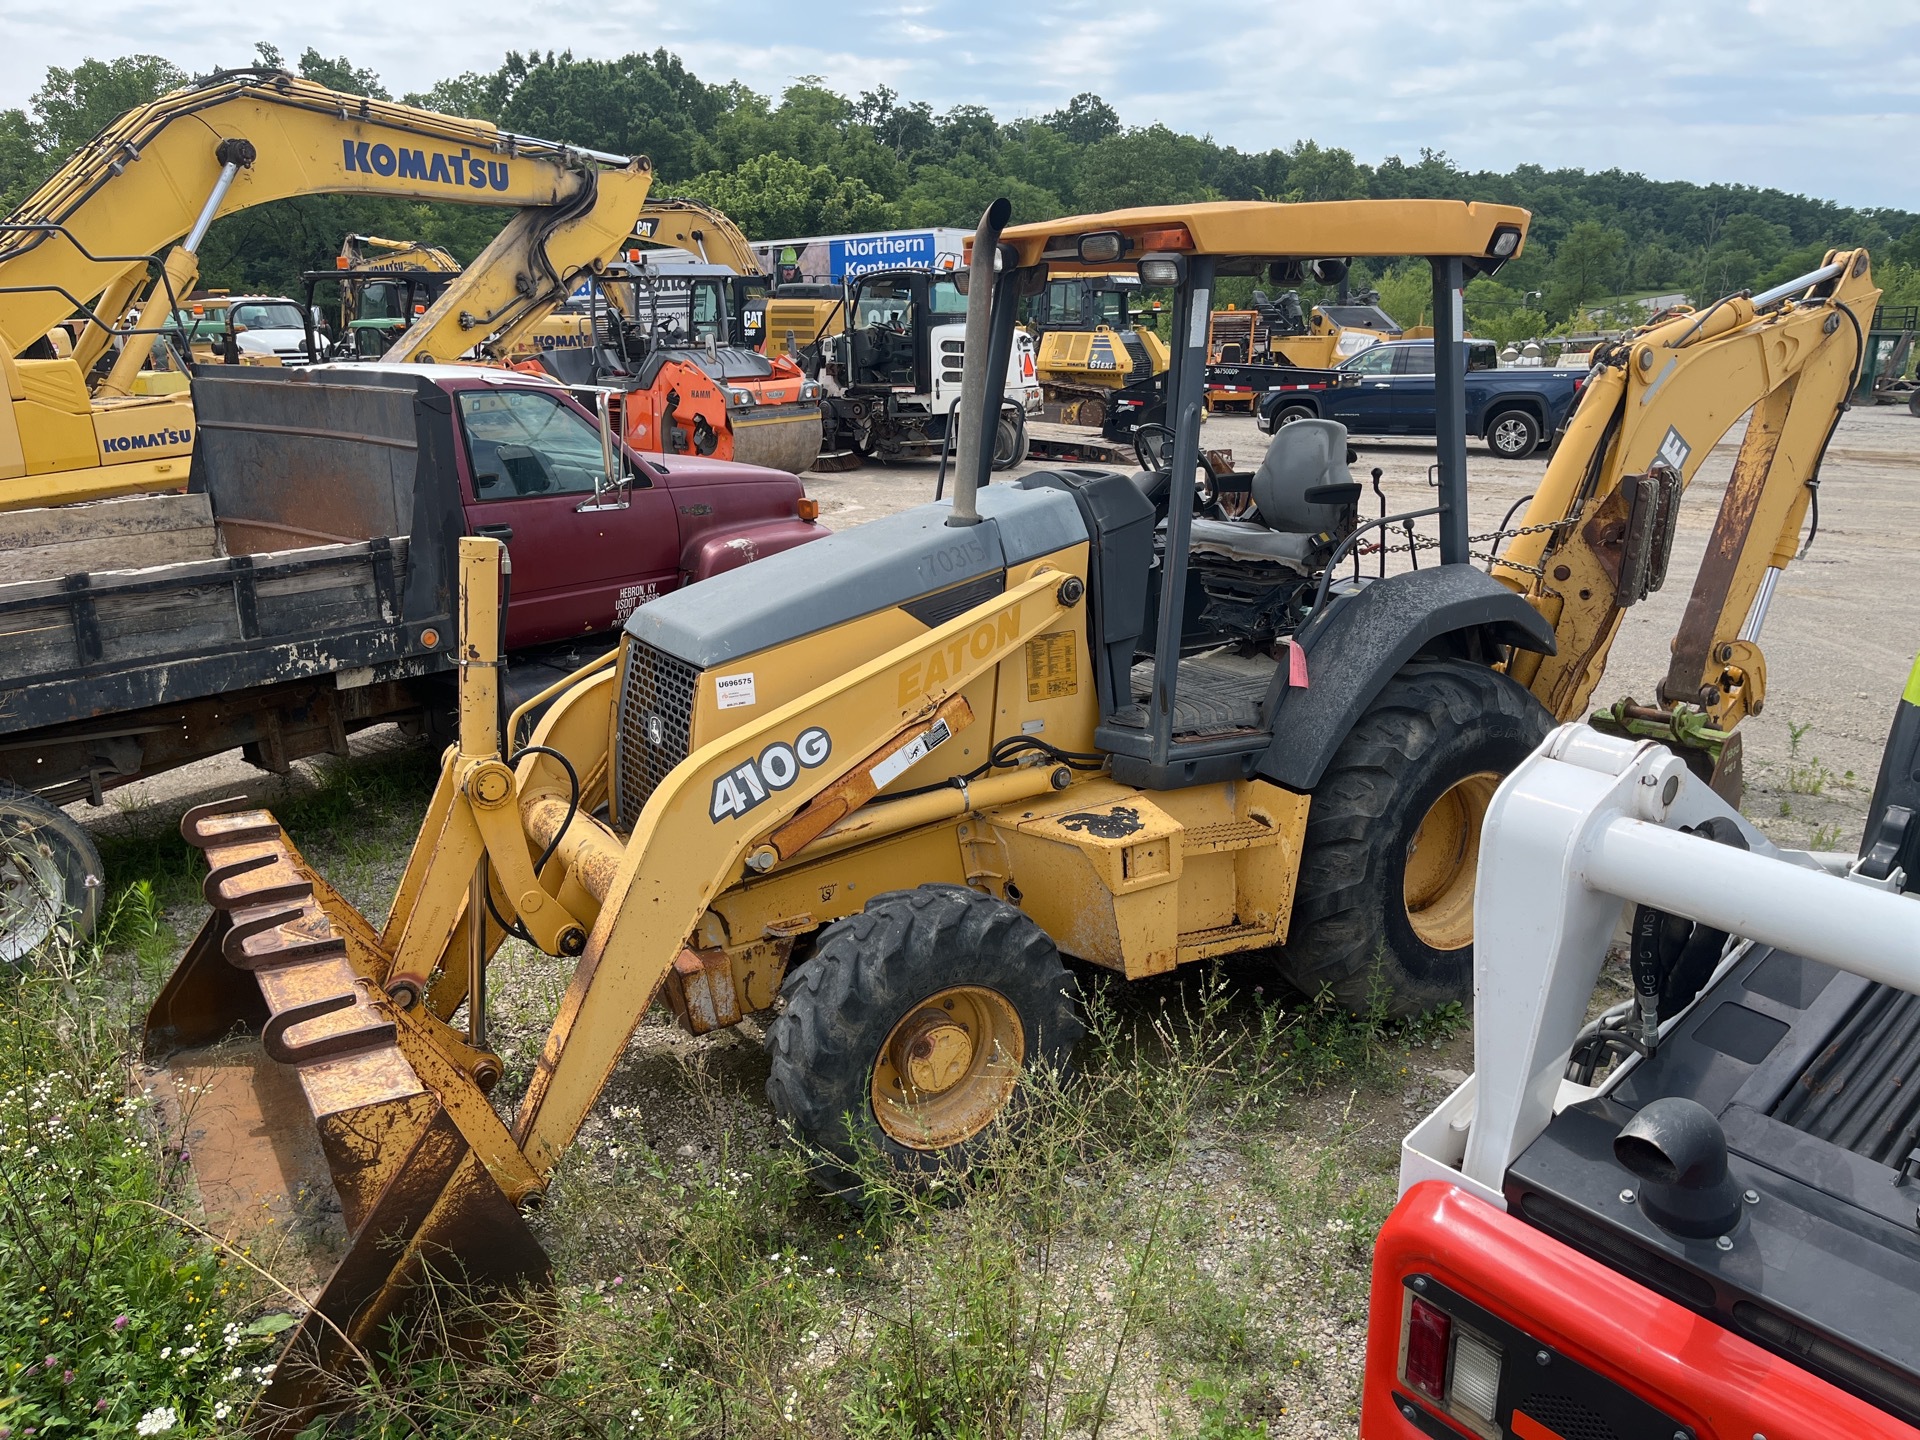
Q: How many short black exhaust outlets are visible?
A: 1